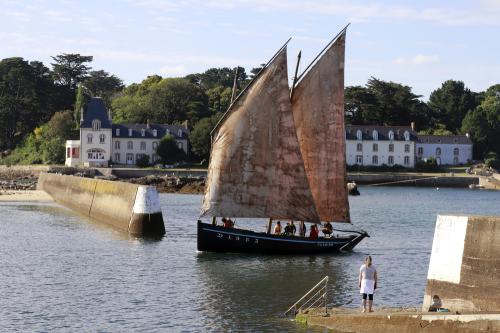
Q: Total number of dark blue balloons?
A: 0